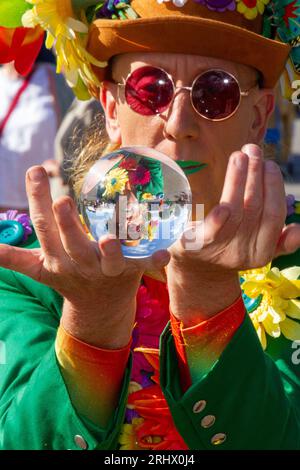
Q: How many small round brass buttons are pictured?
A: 4